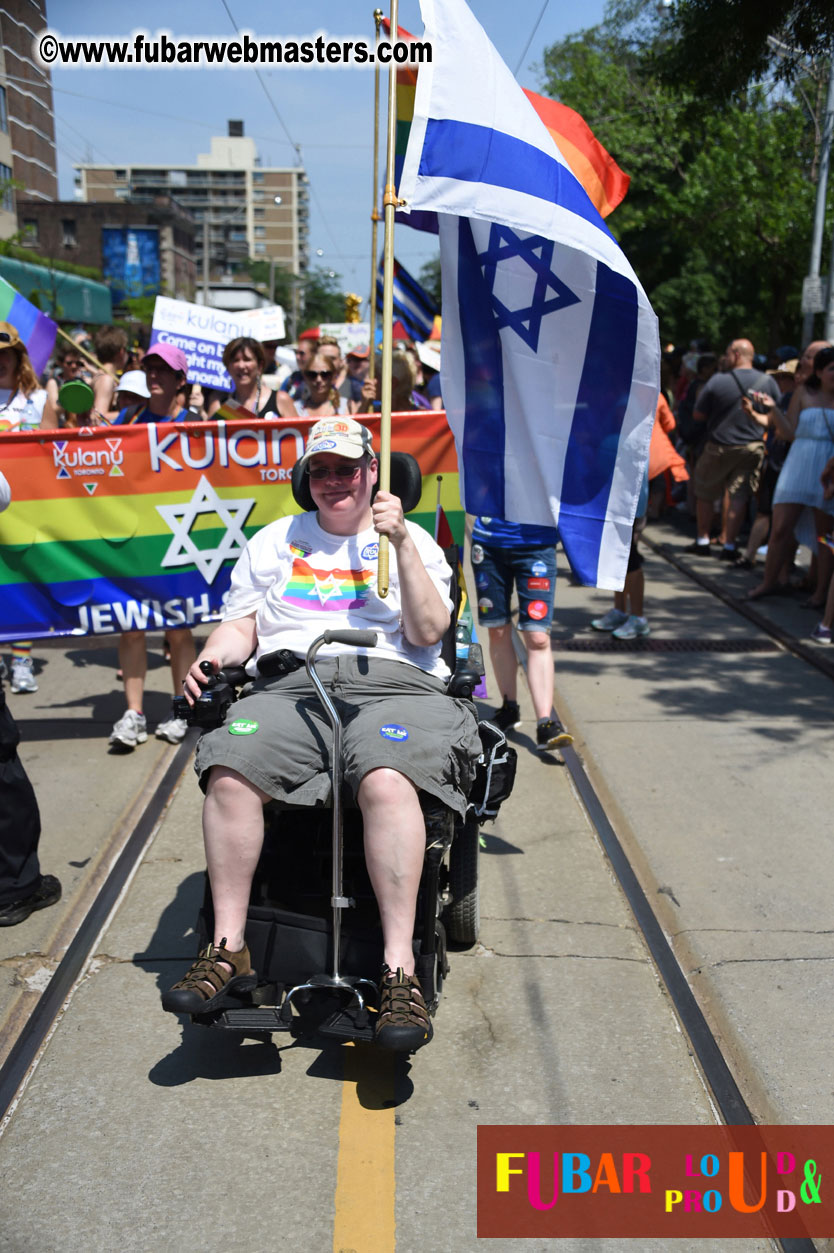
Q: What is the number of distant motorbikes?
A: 0